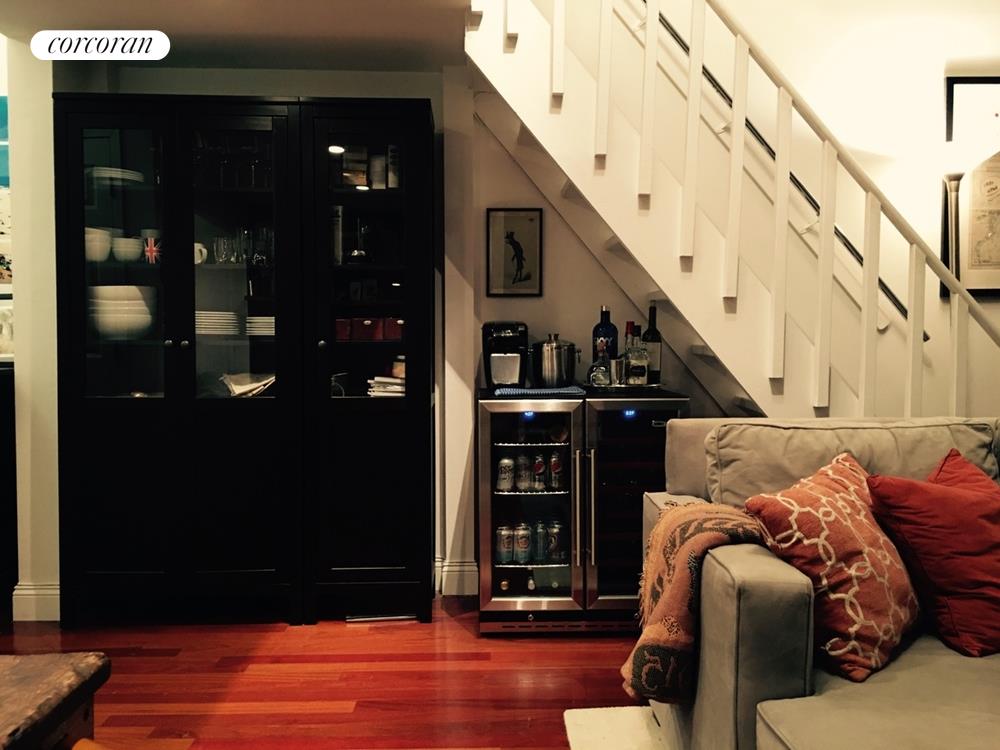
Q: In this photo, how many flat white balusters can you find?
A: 12